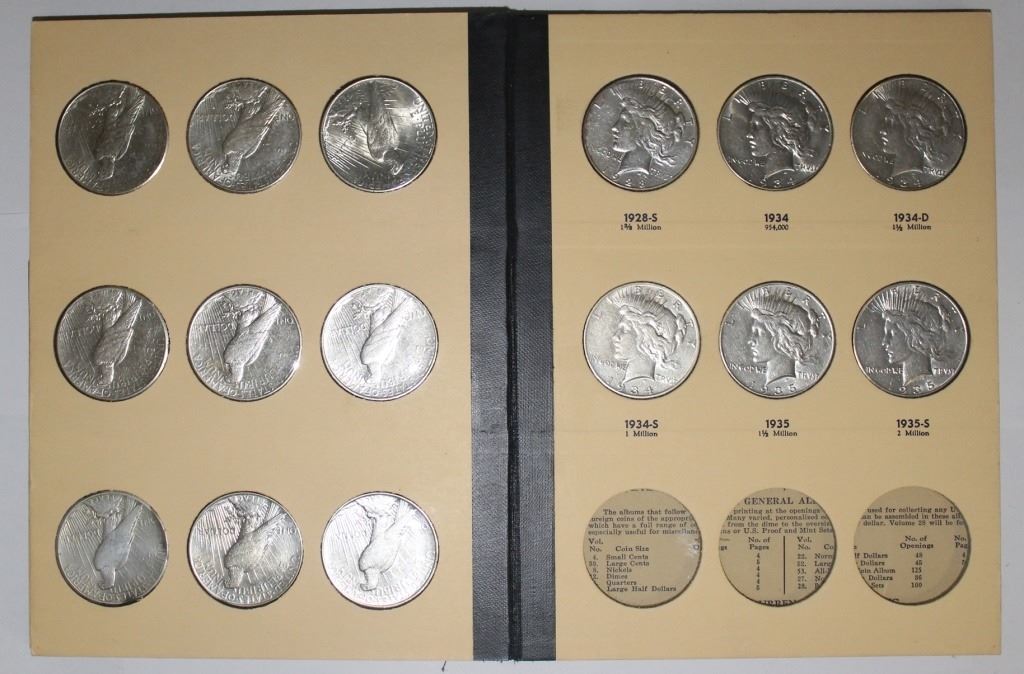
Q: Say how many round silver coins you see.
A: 15